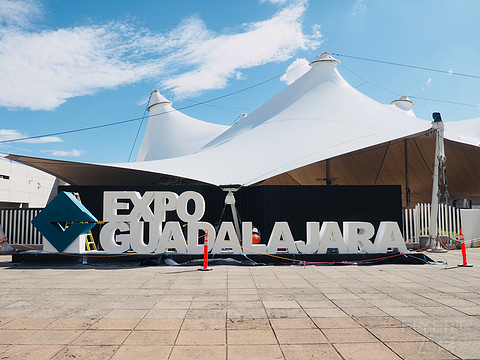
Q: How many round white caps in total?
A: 3